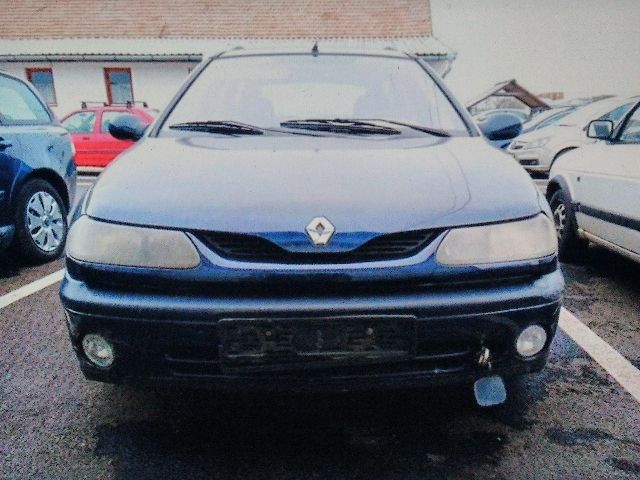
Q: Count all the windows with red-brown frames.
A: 2